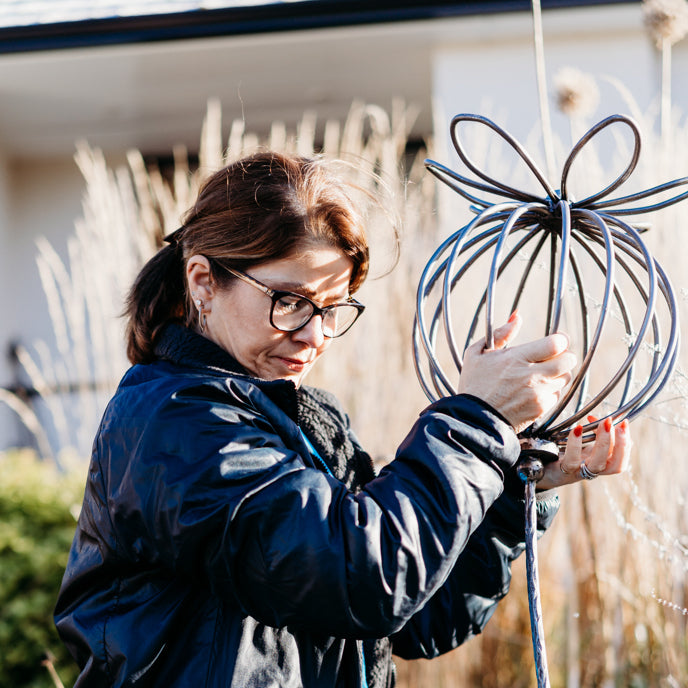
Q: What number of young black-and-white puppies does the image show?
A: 0